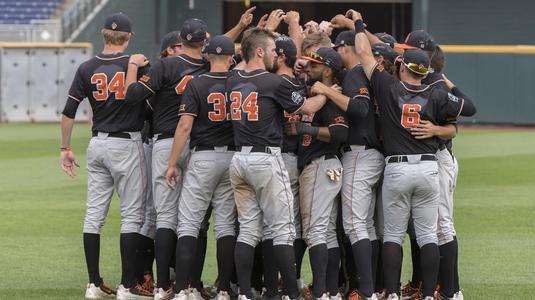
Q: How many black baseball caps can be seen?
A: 11